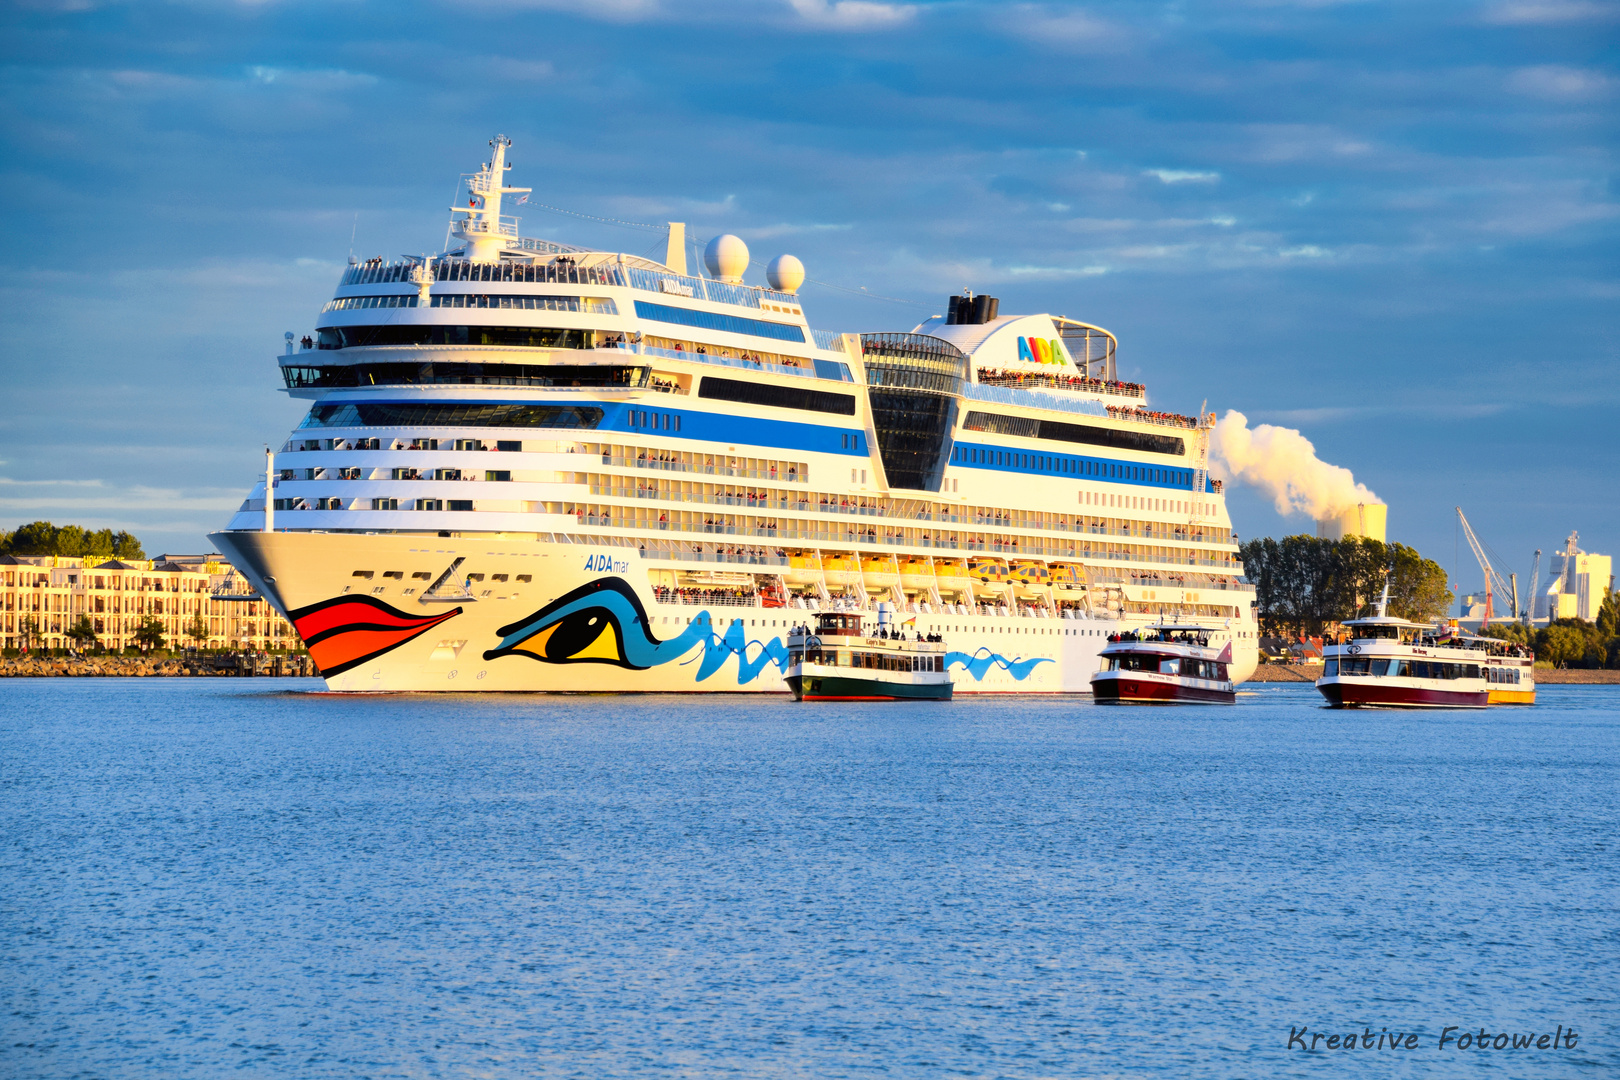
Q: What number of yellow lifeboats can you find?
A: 8